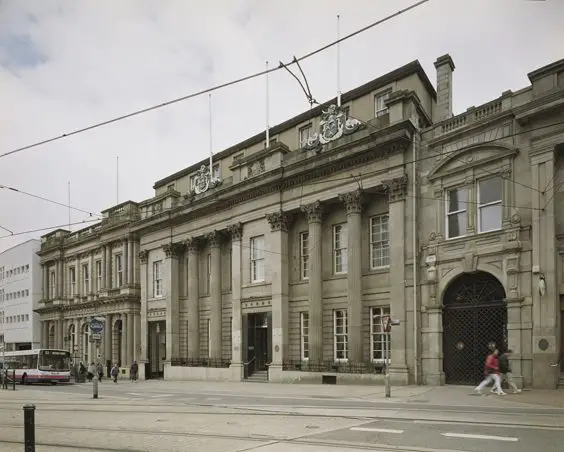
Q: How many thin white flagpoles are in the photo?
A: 5